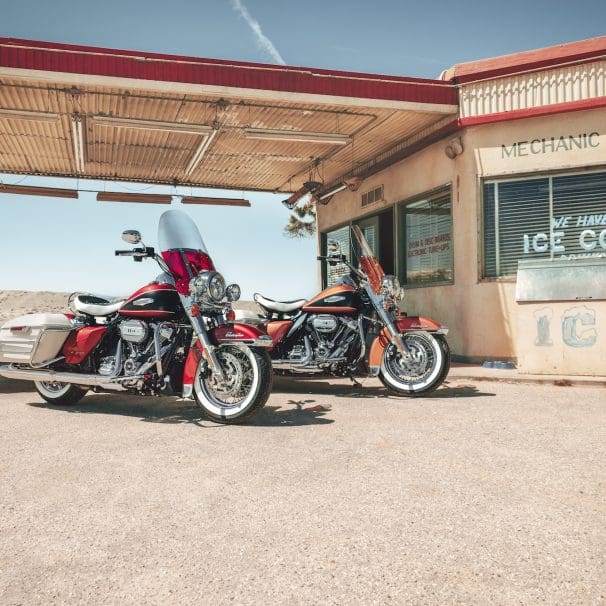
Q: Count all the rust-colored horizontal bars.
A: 3